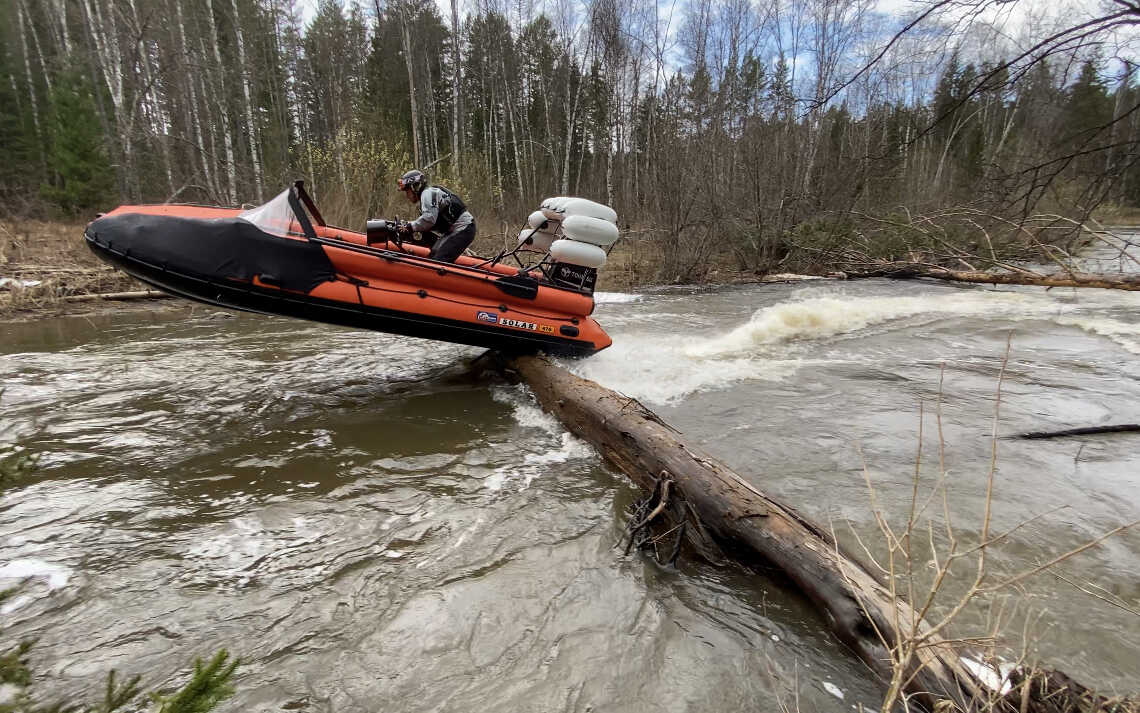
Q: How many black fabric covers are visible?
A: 1